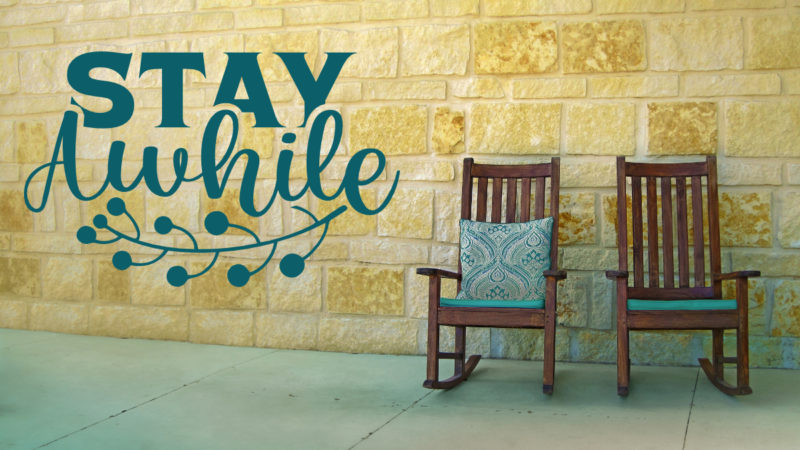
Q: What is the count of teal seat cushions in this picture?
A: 2